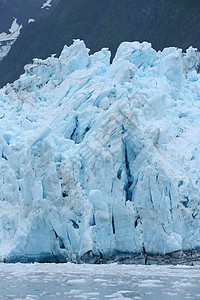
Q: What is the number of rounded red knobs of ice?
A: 0